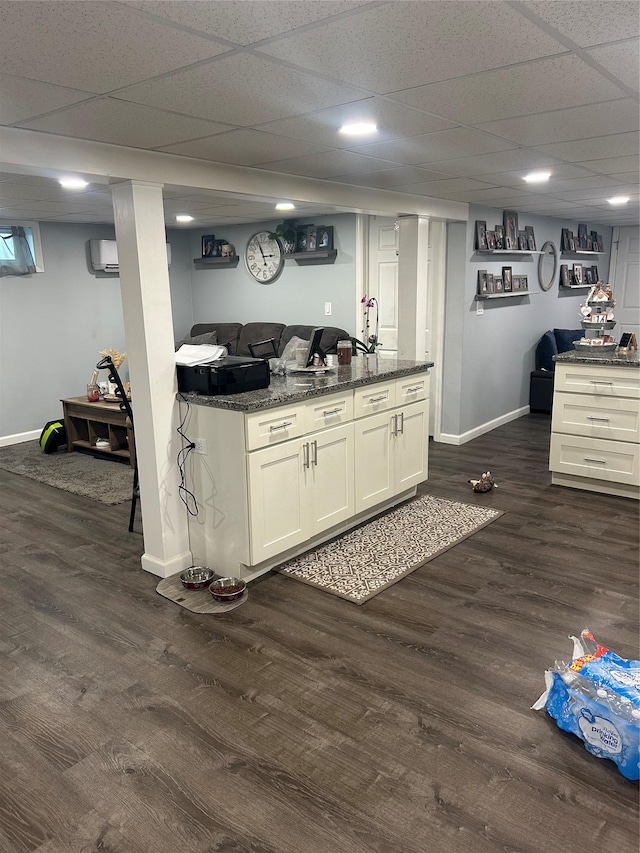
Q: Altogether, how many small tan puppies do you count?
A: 0